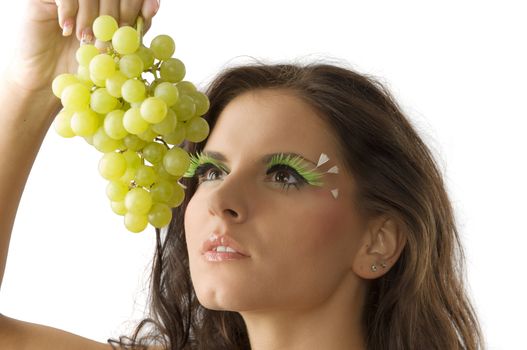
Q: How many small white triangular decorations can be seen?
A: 3